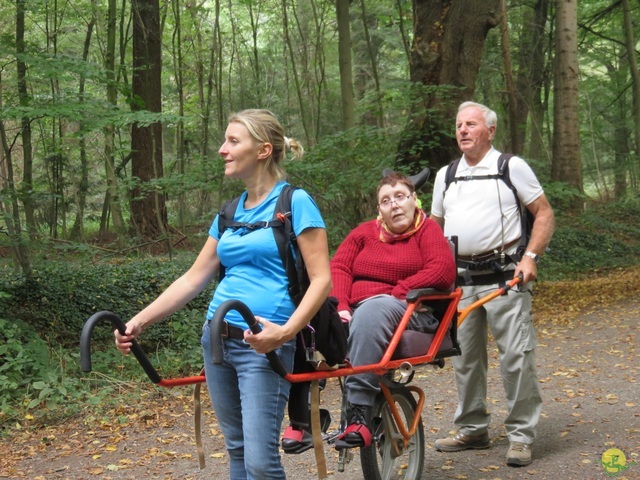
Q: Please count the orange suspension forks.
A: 1